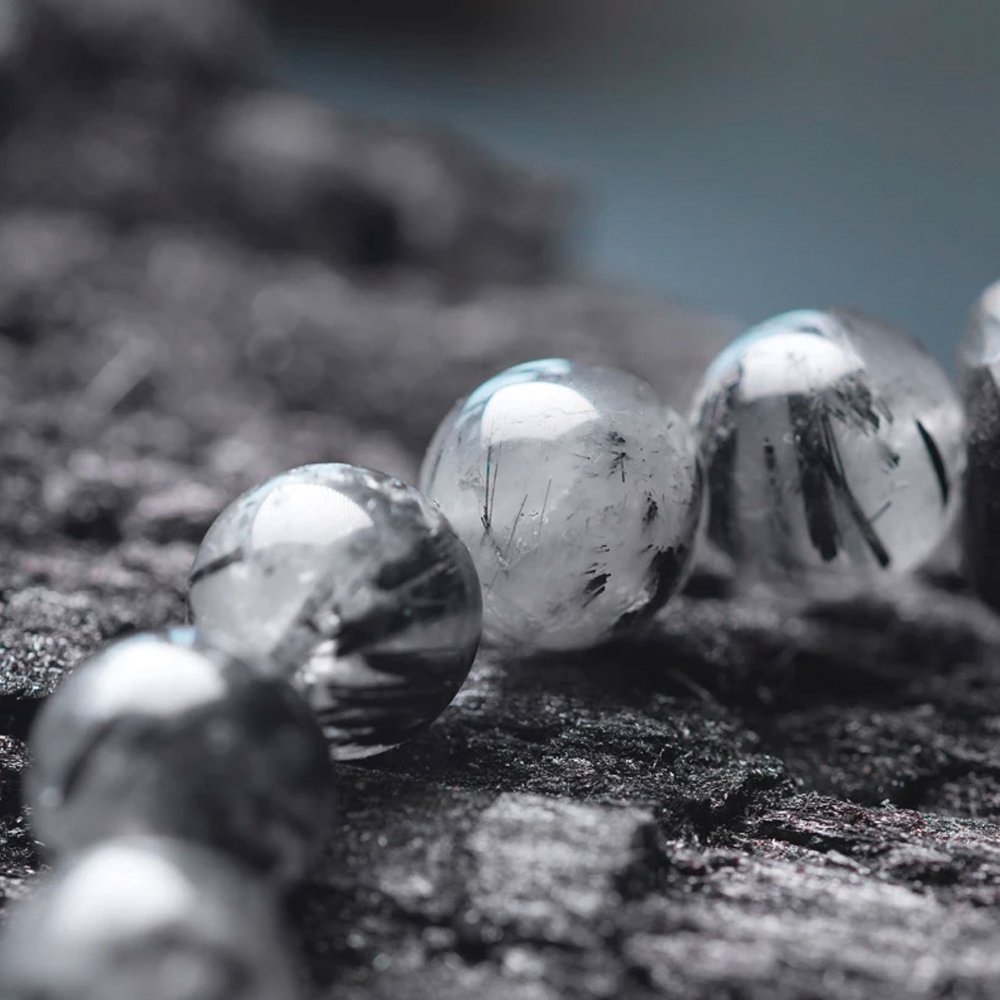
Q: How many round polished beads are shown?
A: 6